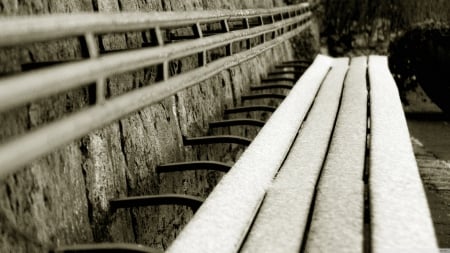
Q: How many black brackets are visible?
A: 12